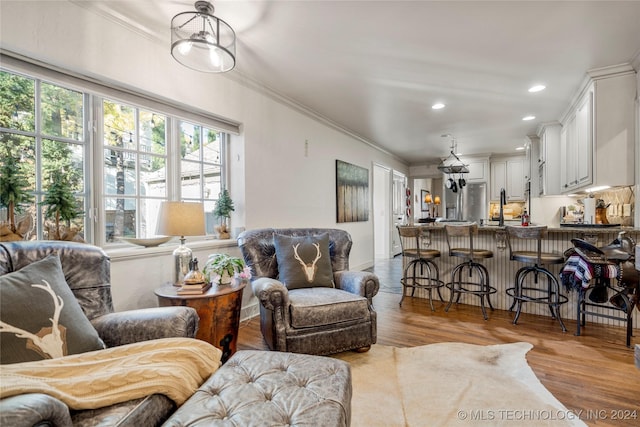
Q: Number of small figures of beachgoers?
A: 0